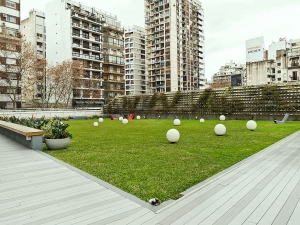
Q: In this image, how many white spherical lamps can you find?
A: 11